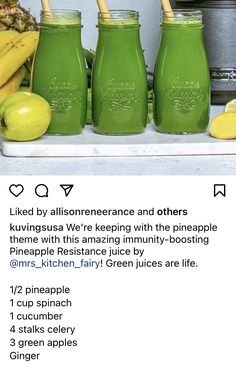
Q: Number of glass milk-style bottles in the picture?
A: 3